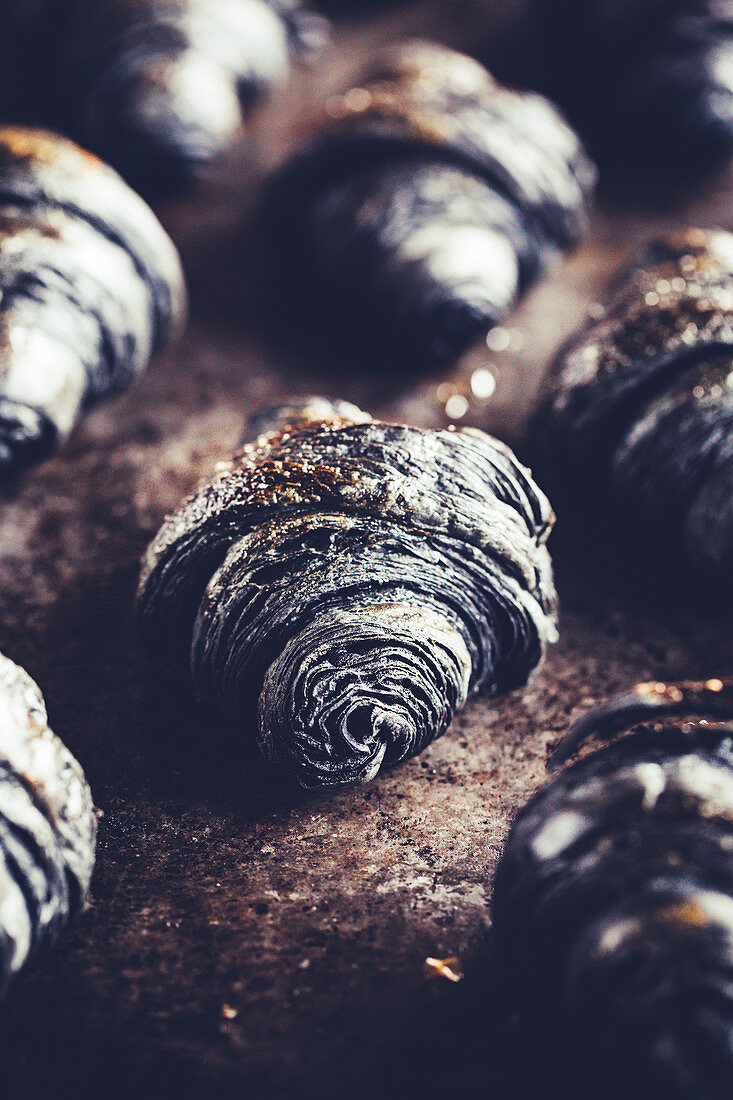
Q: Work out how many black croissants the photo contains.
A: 8